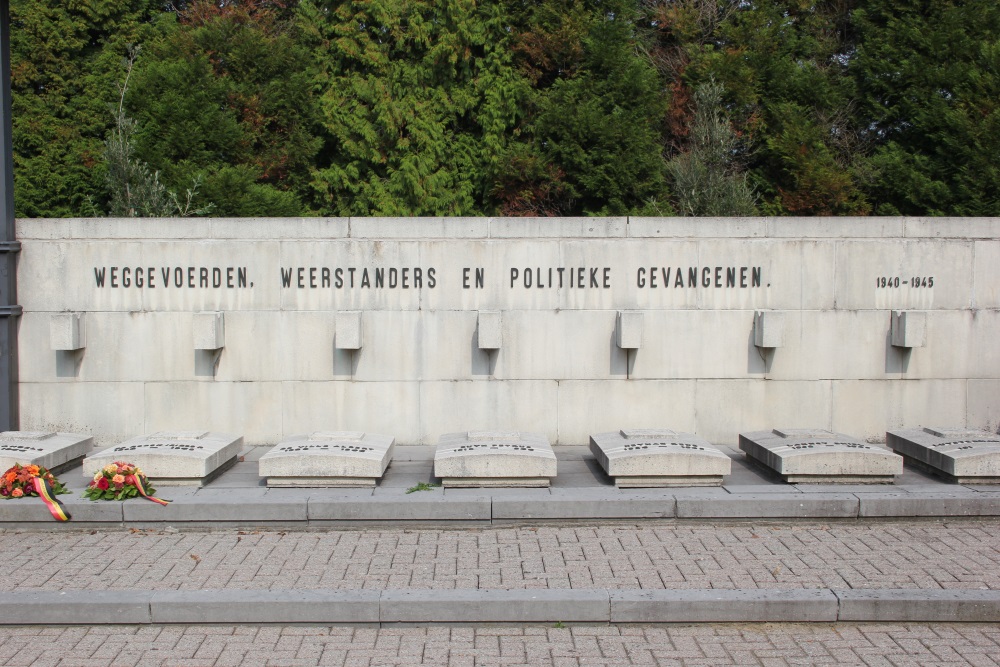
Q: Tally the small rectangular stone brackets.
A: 7